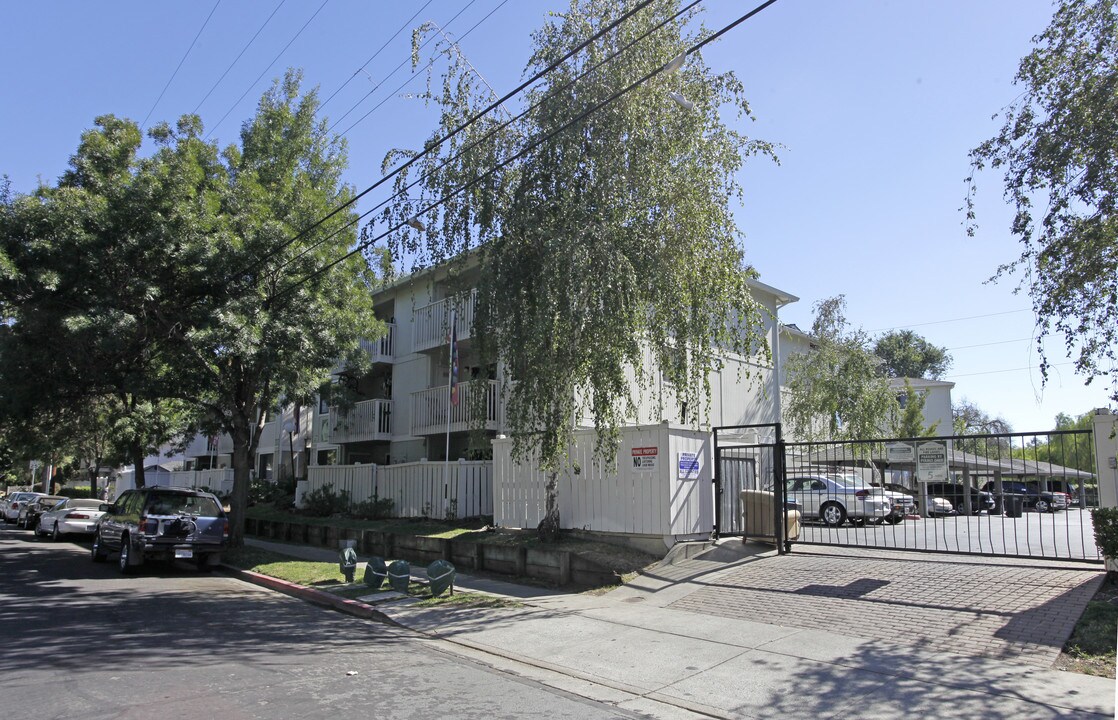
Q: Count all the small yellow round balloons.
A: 0